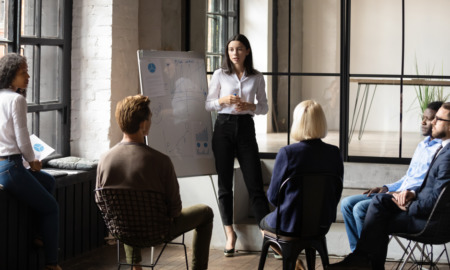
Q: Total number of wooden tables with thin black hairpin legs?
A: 1